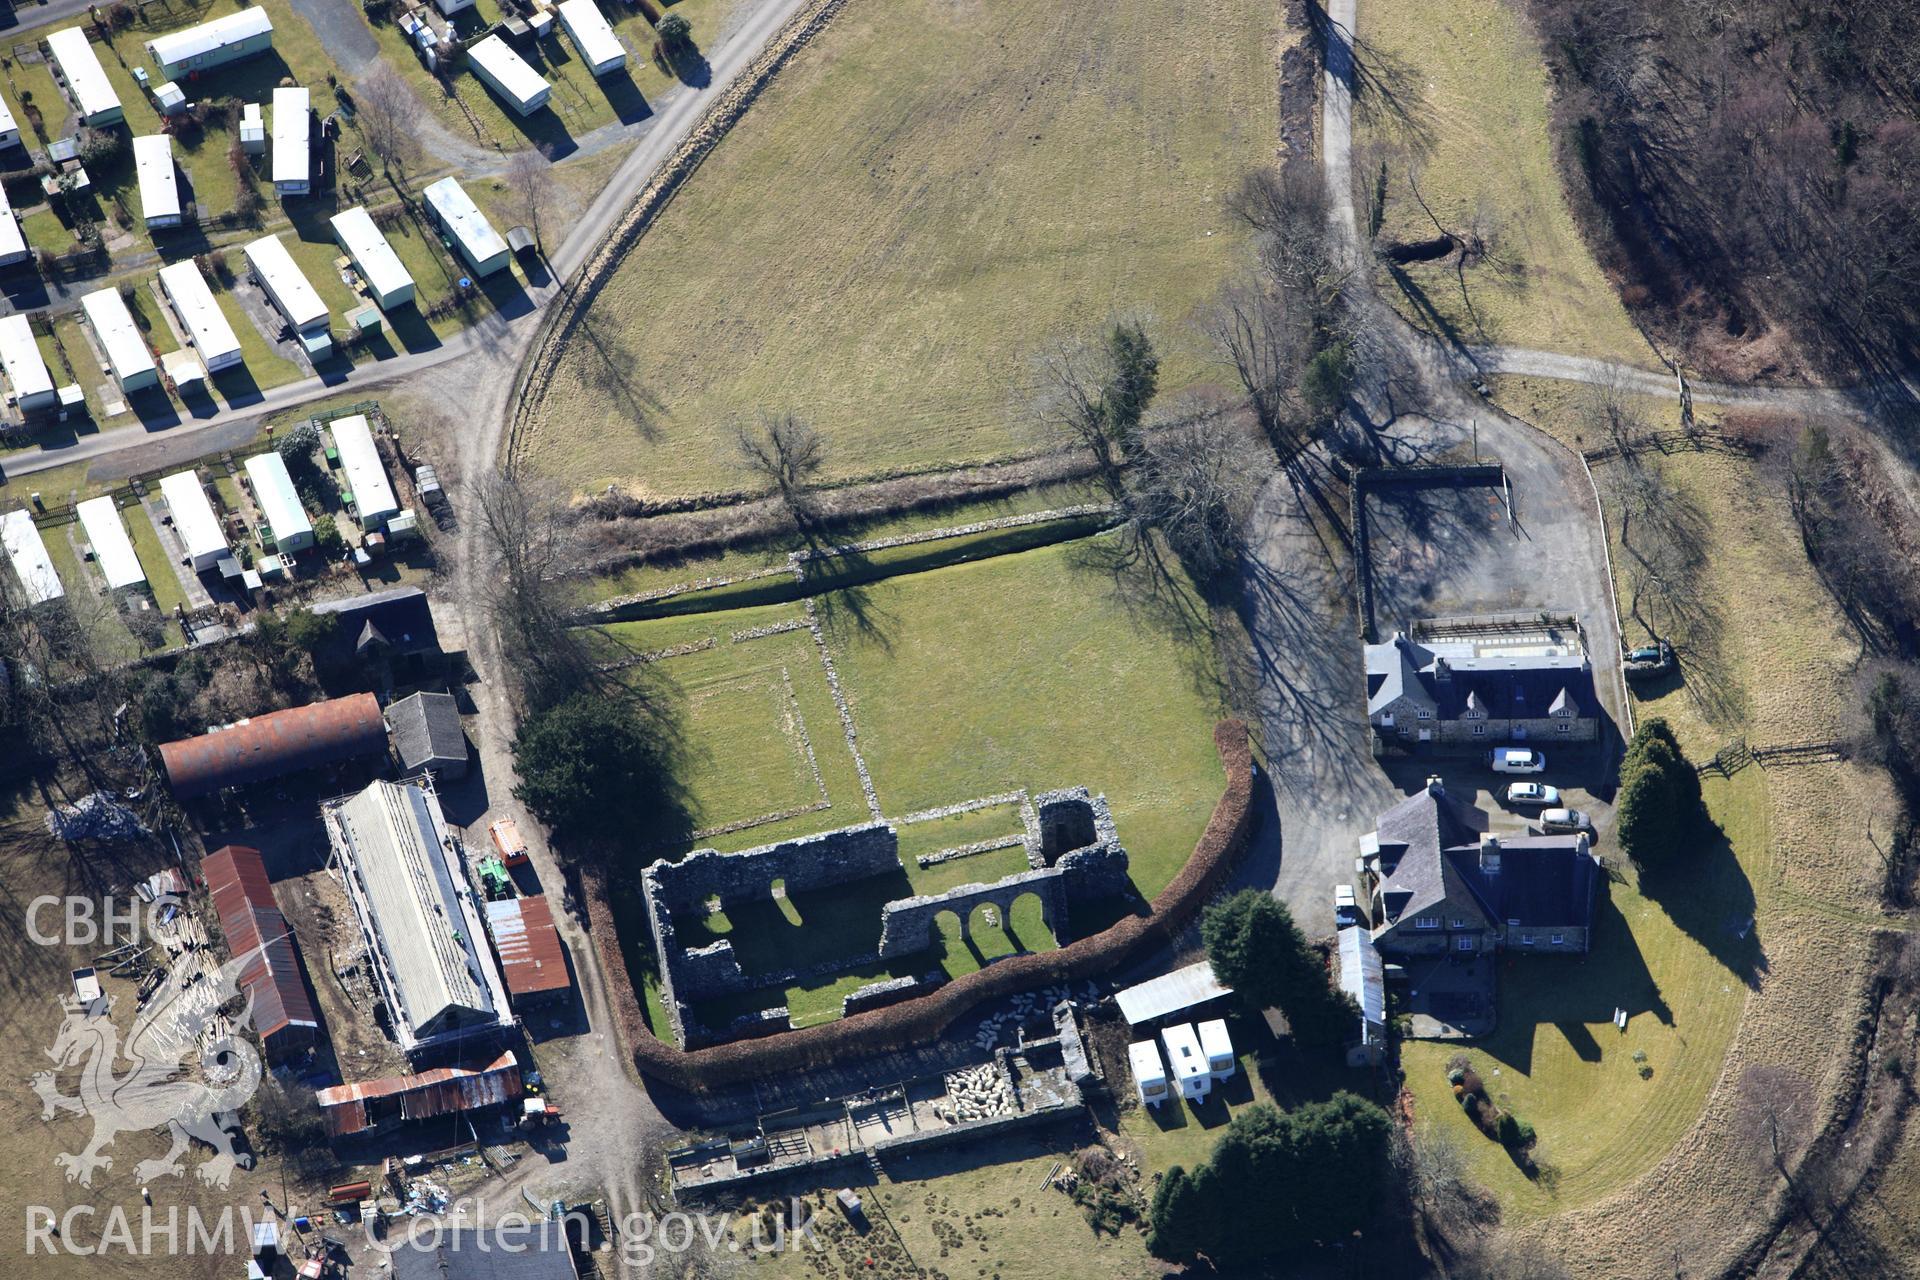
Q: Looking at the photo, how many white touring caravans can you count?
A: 3